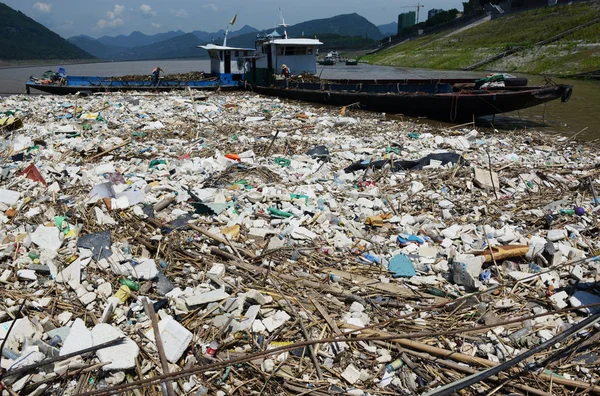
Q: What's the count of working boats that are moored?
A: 2